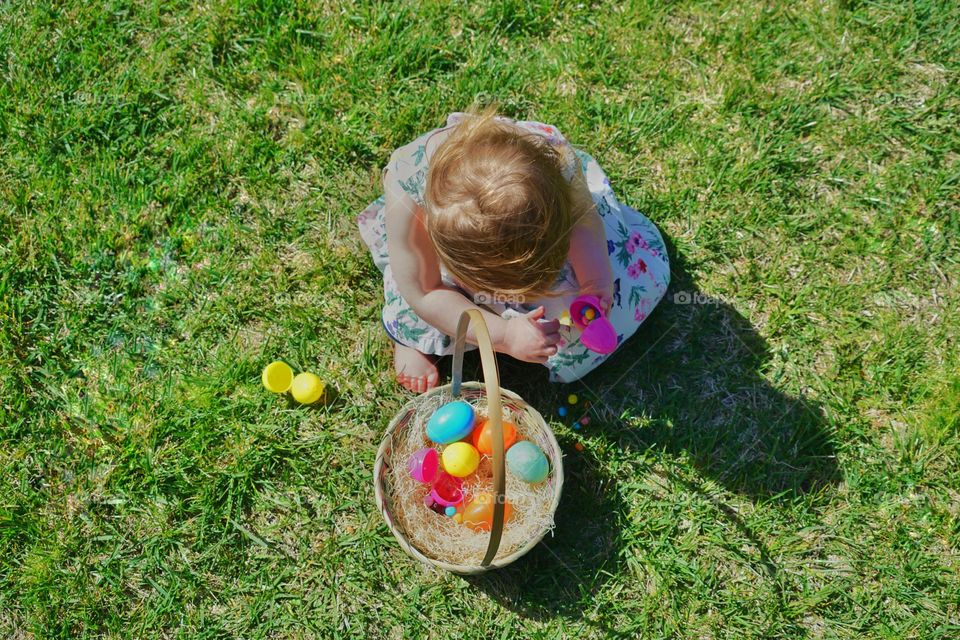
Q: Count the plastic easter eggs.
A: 8